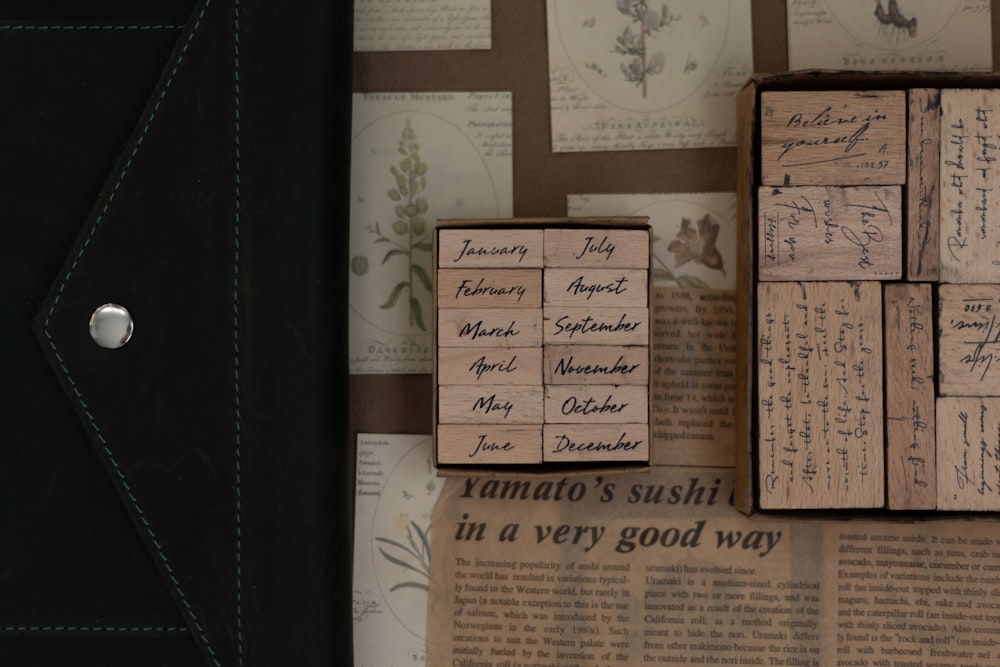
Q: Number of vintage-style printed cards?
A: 6